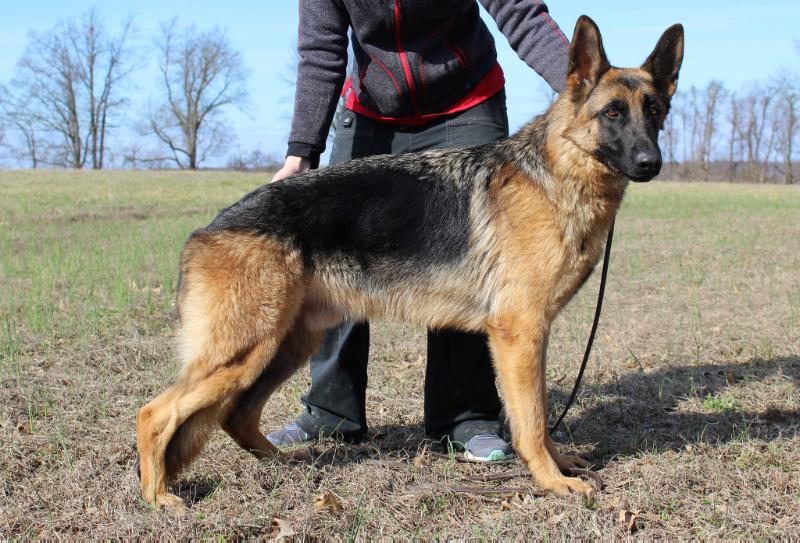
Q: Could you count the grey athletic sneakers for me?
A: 2